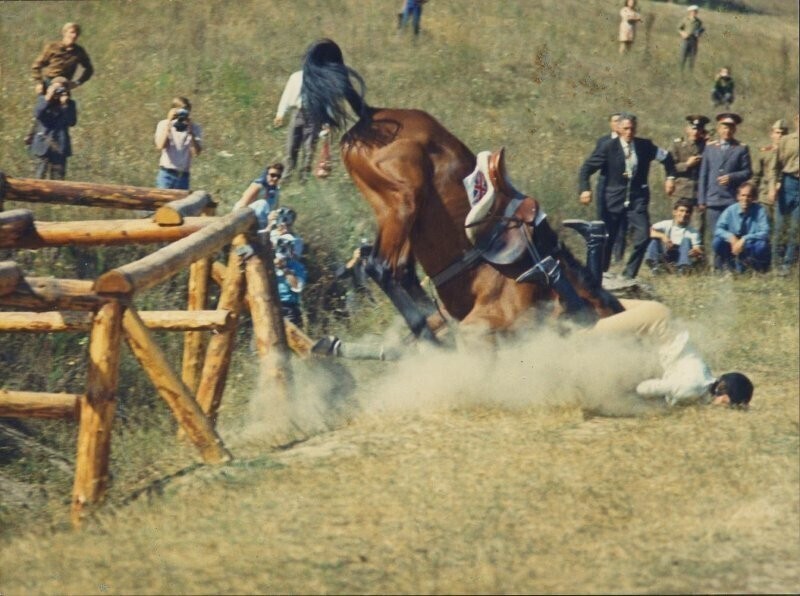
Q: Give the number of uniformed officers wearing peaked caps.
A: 2